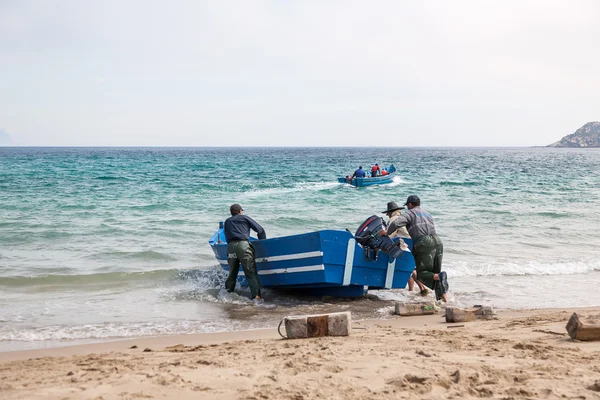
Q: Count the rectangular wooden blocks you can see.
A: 4